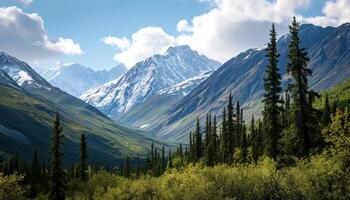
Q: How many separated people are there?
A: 0